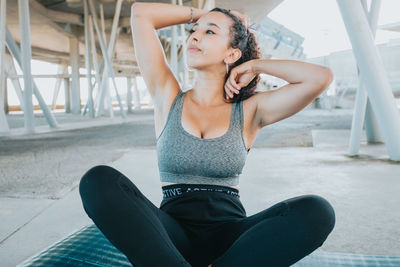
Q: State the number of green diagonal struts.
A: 0